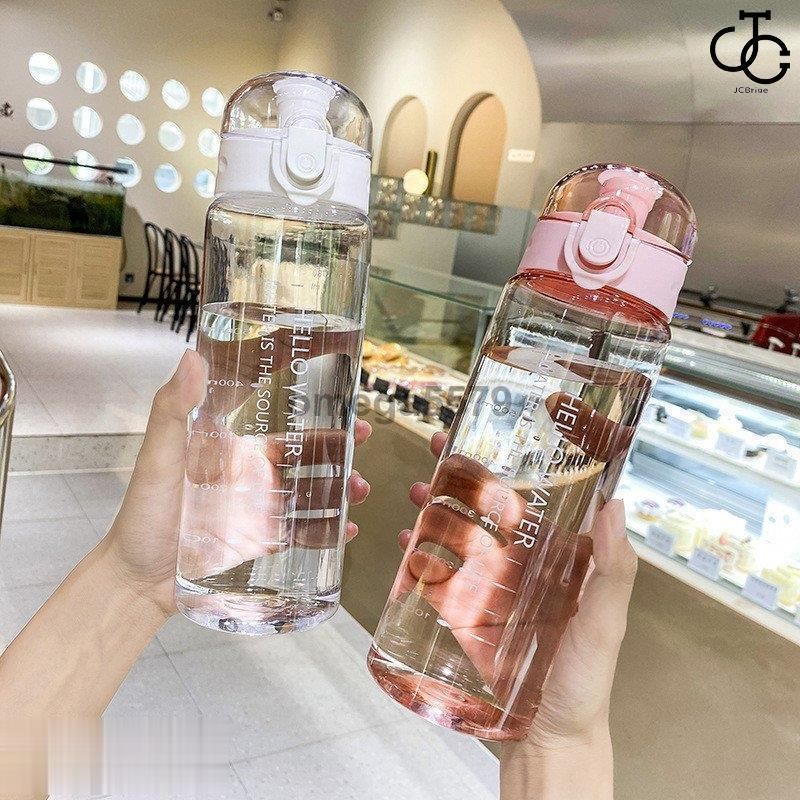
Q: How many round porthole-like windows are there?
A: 15